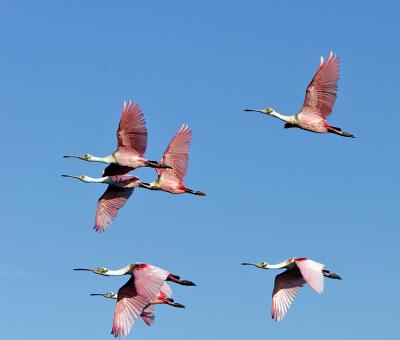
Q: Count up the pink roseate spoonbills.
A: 7